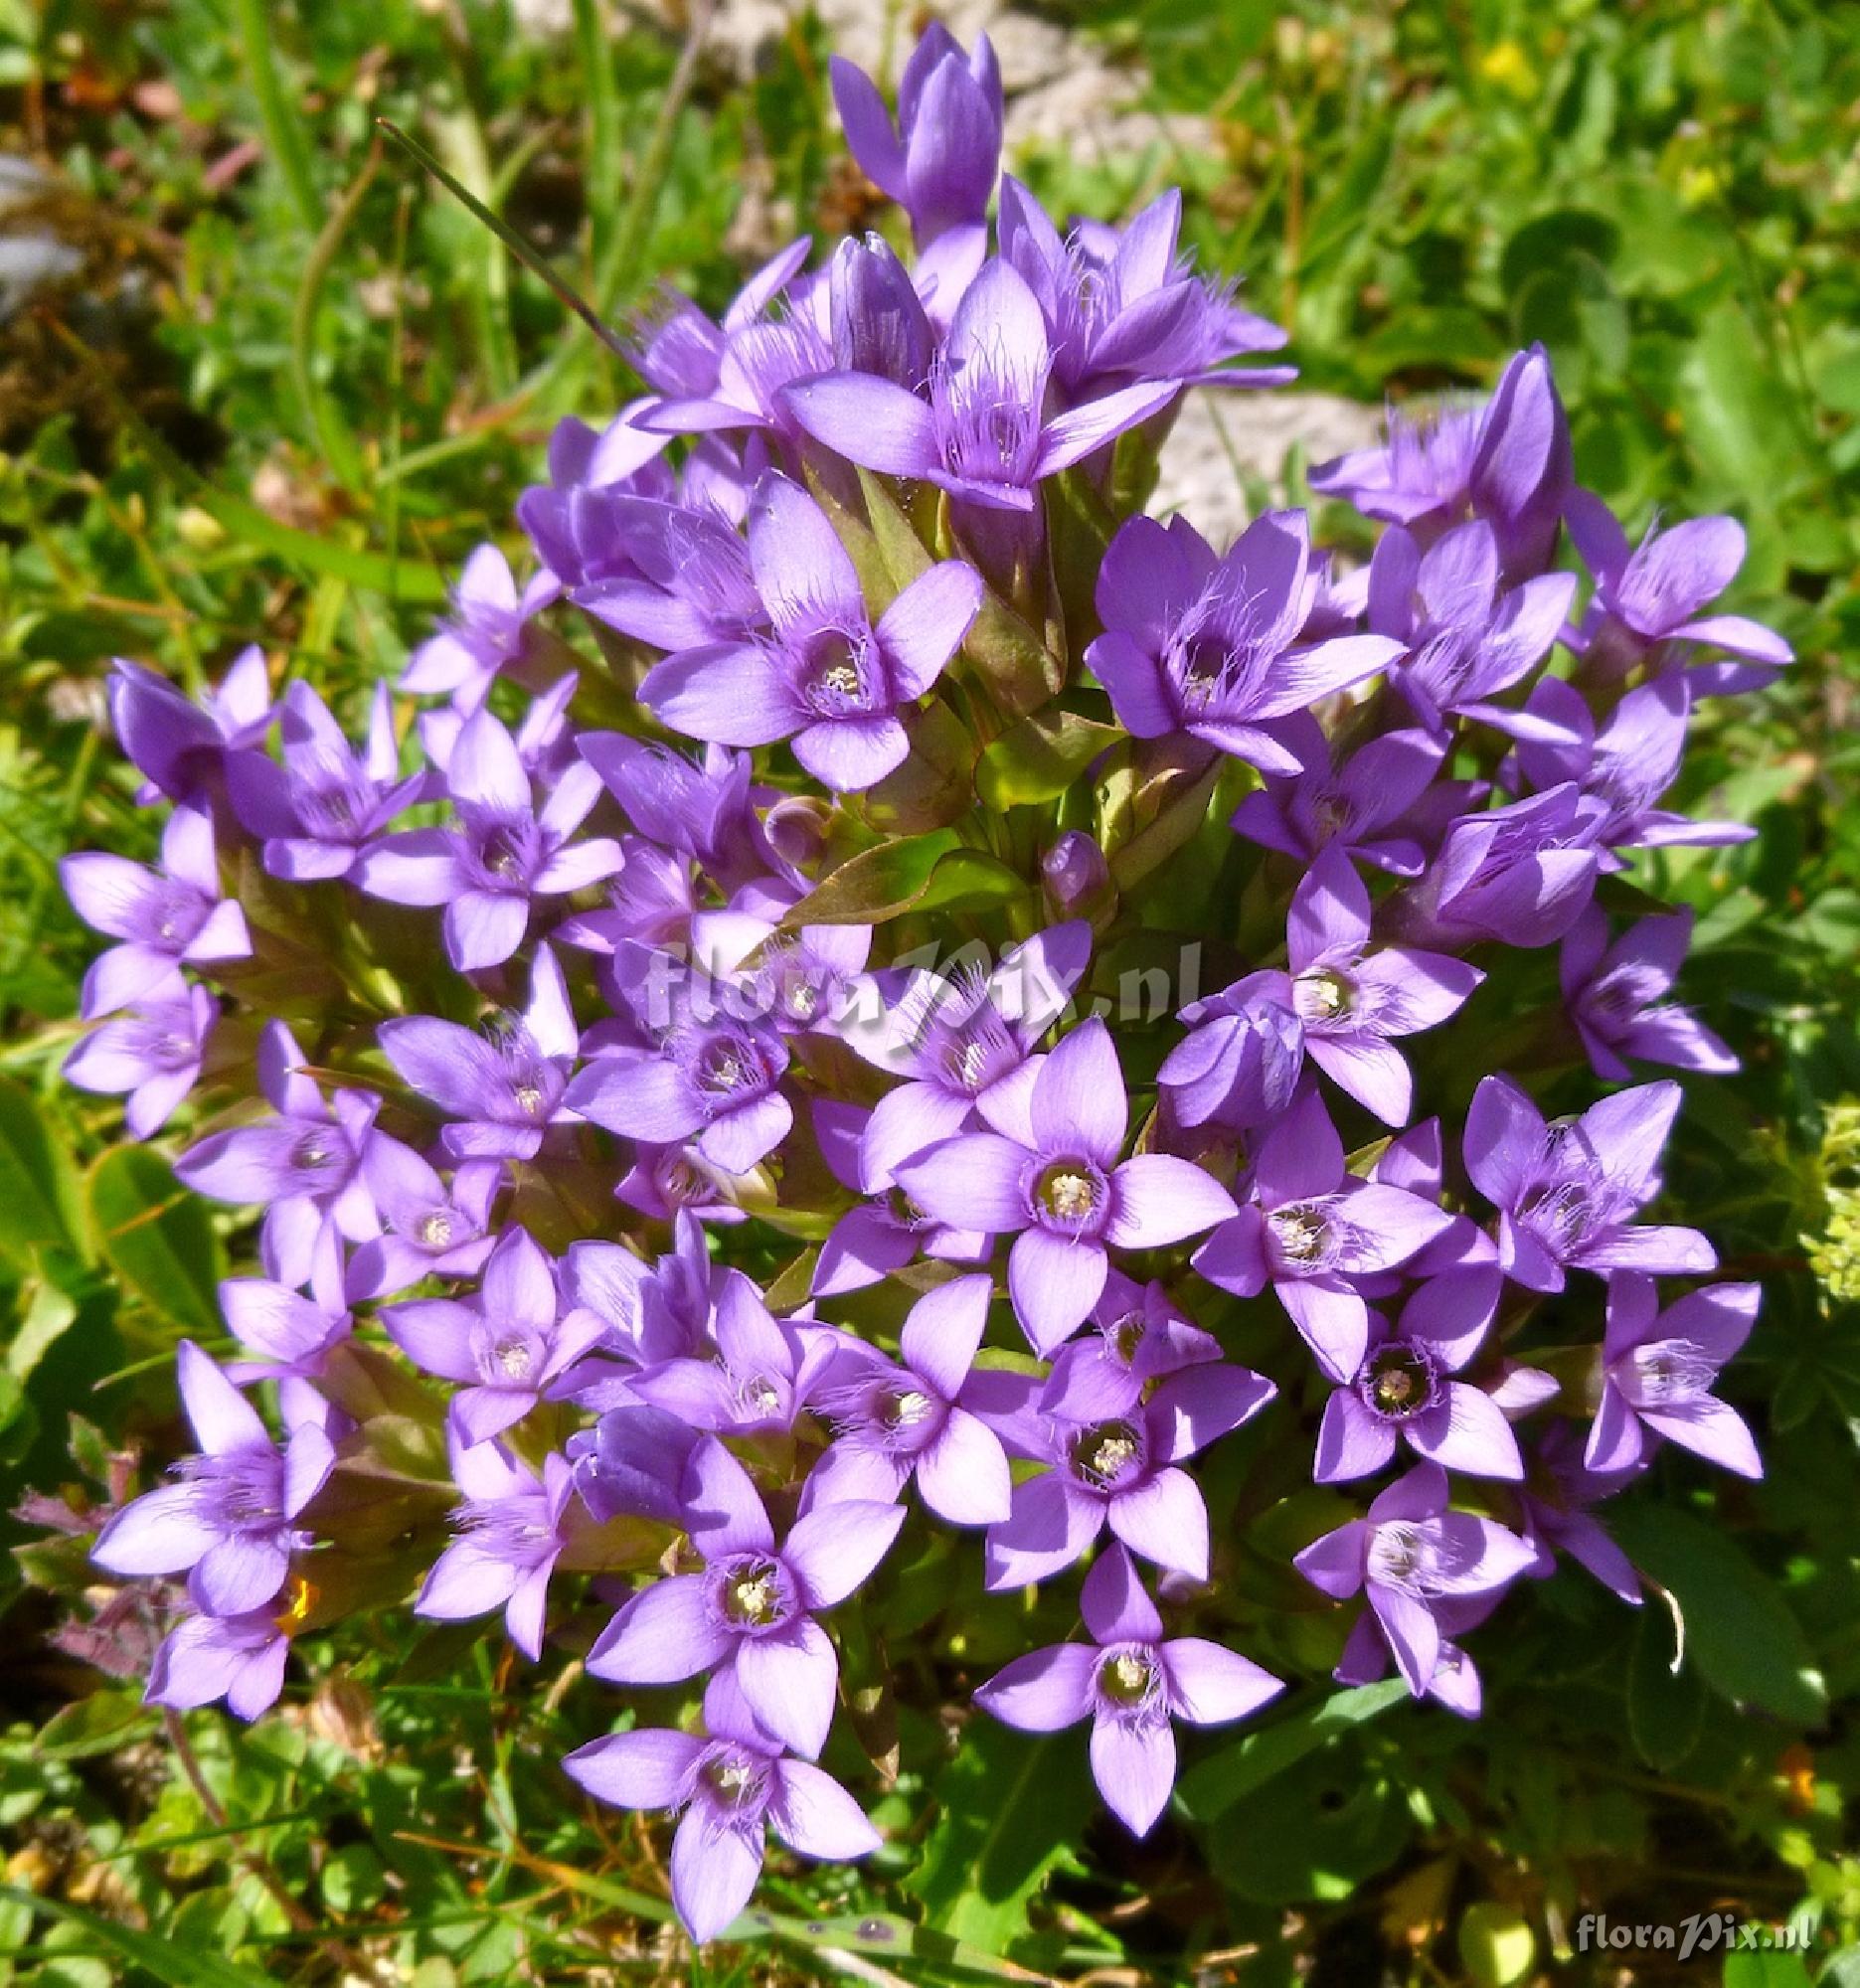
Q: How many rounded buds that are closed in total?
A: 2